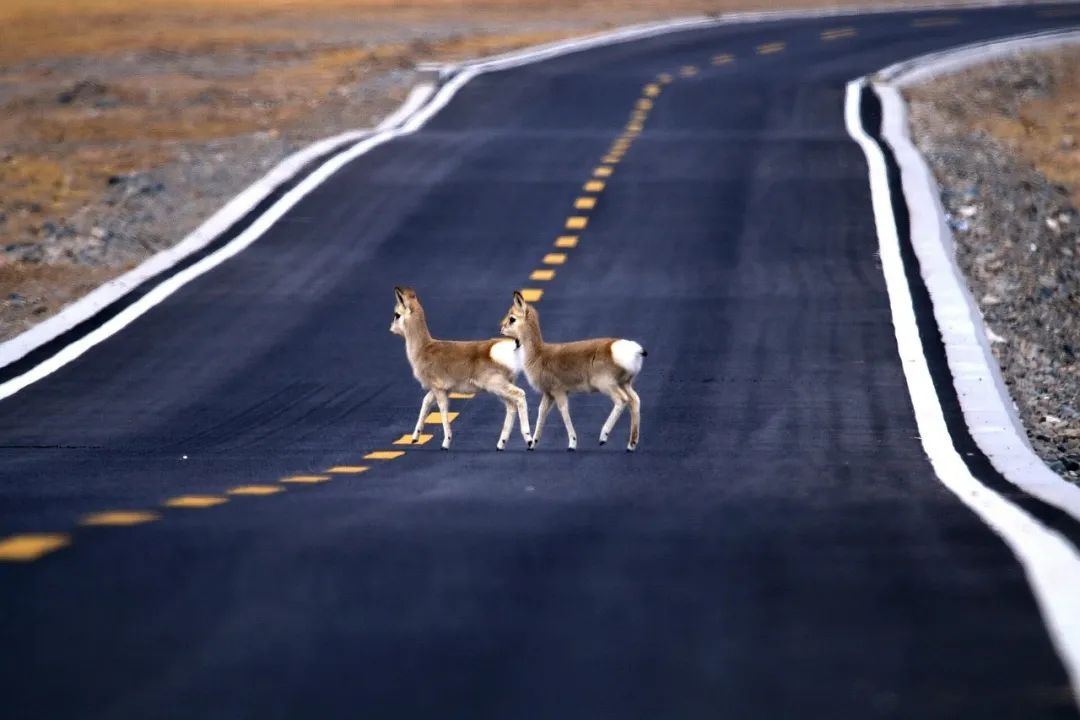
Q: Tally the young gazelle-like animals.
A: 2